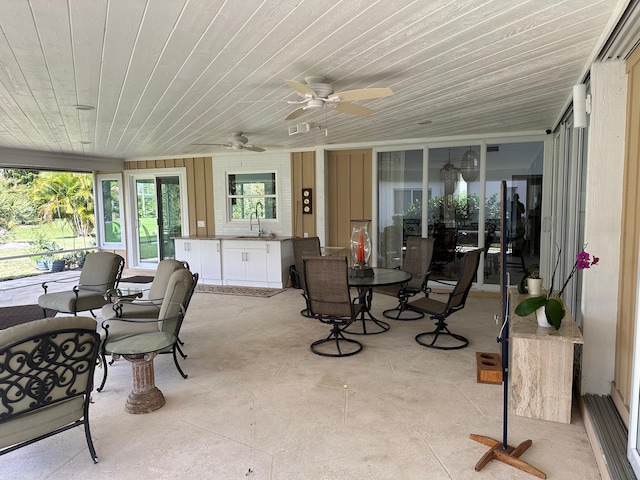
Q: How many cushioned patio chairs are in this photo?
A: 4